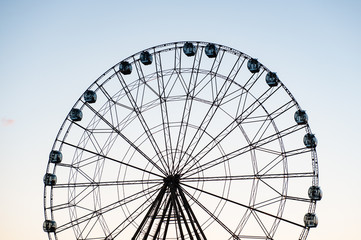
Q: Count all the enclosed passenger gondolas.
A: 15